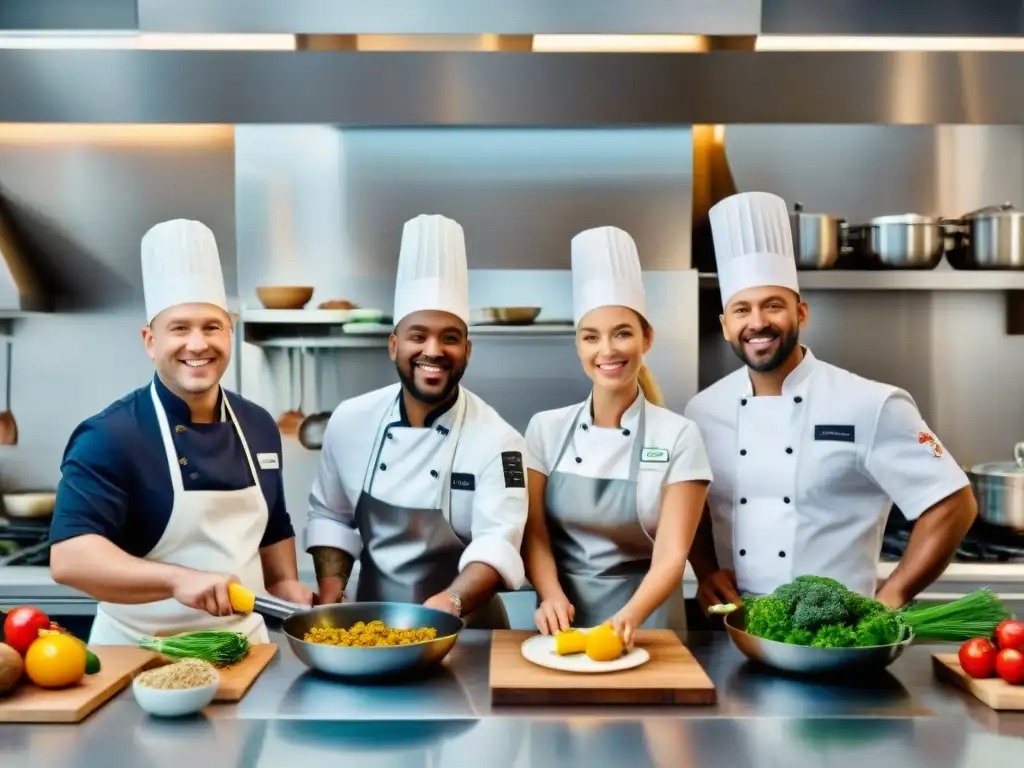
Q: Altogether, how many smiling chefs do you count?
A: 4